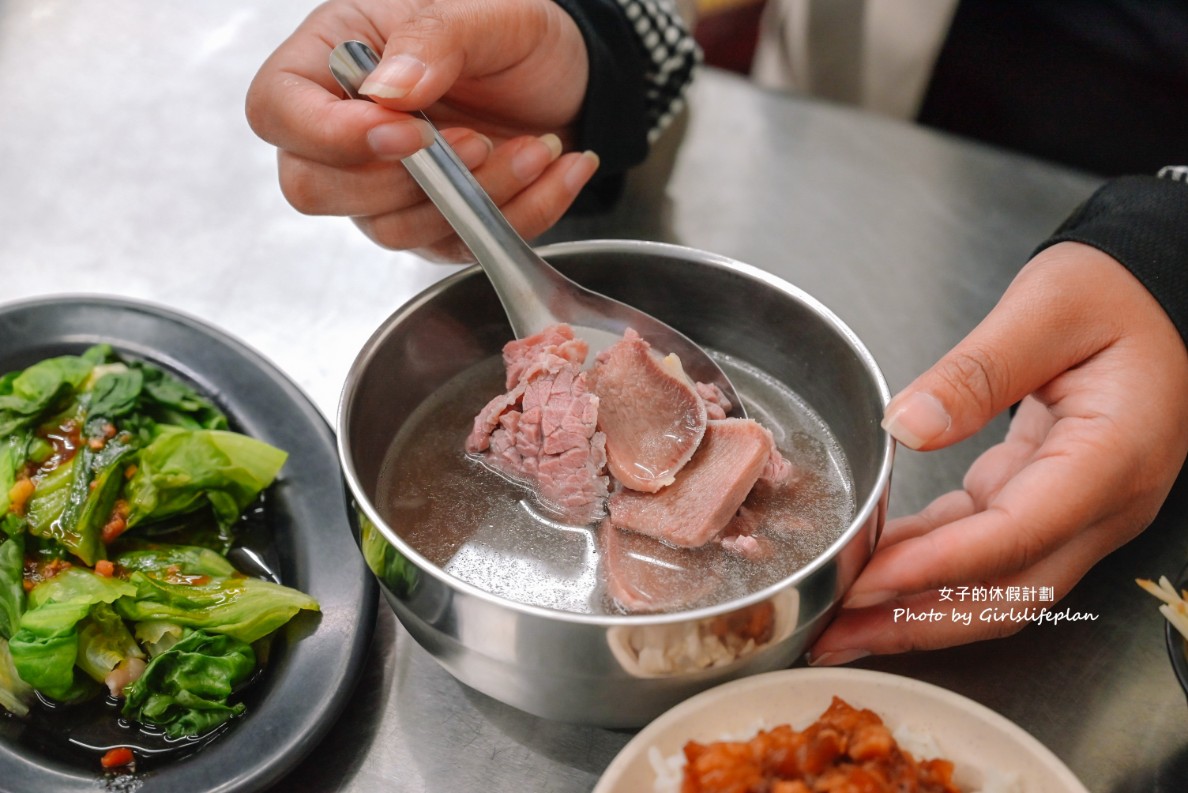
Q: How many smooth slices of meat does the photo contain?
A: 3